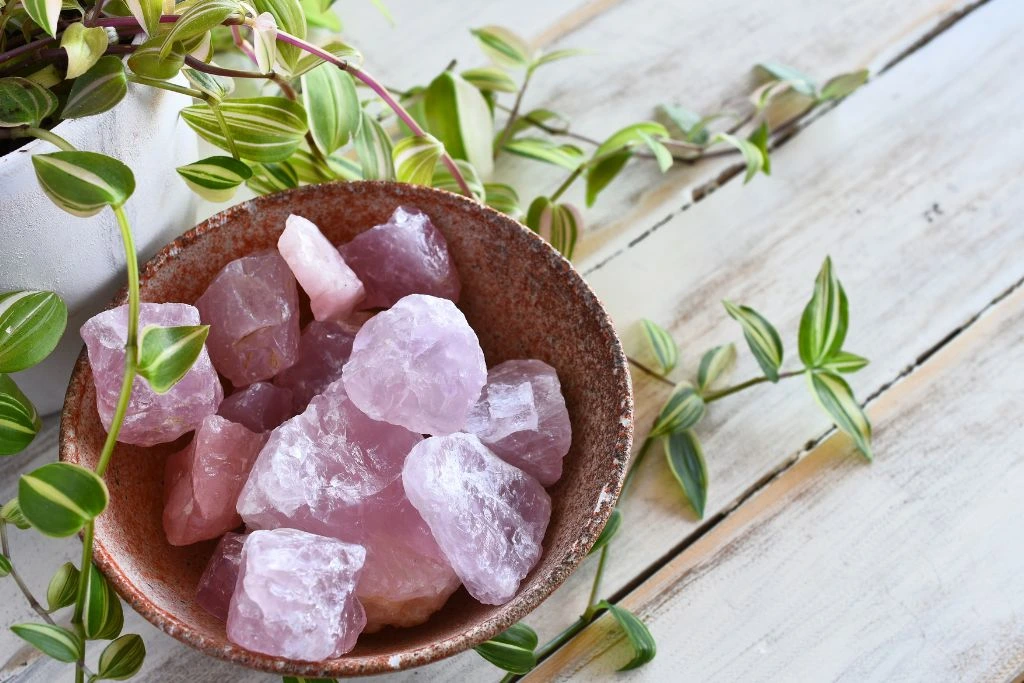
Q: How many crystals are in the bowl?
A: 13